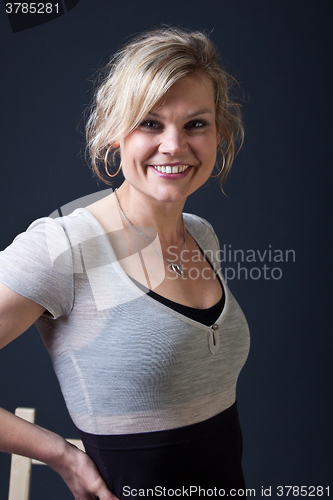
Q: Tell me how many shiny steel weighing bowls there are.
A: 0